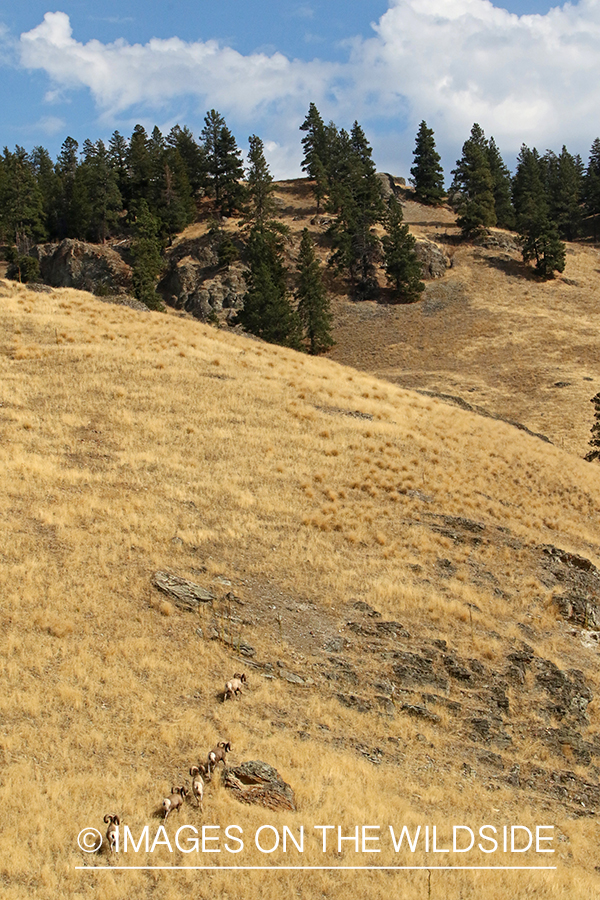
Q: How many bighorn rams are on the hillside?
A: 5